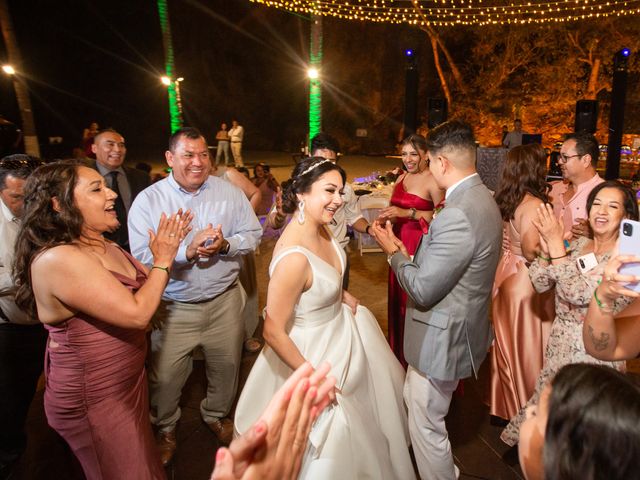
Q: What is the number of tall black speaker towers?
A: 2